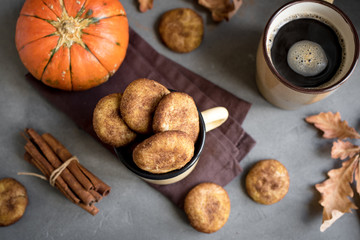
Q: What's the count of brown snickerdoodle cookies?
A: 8